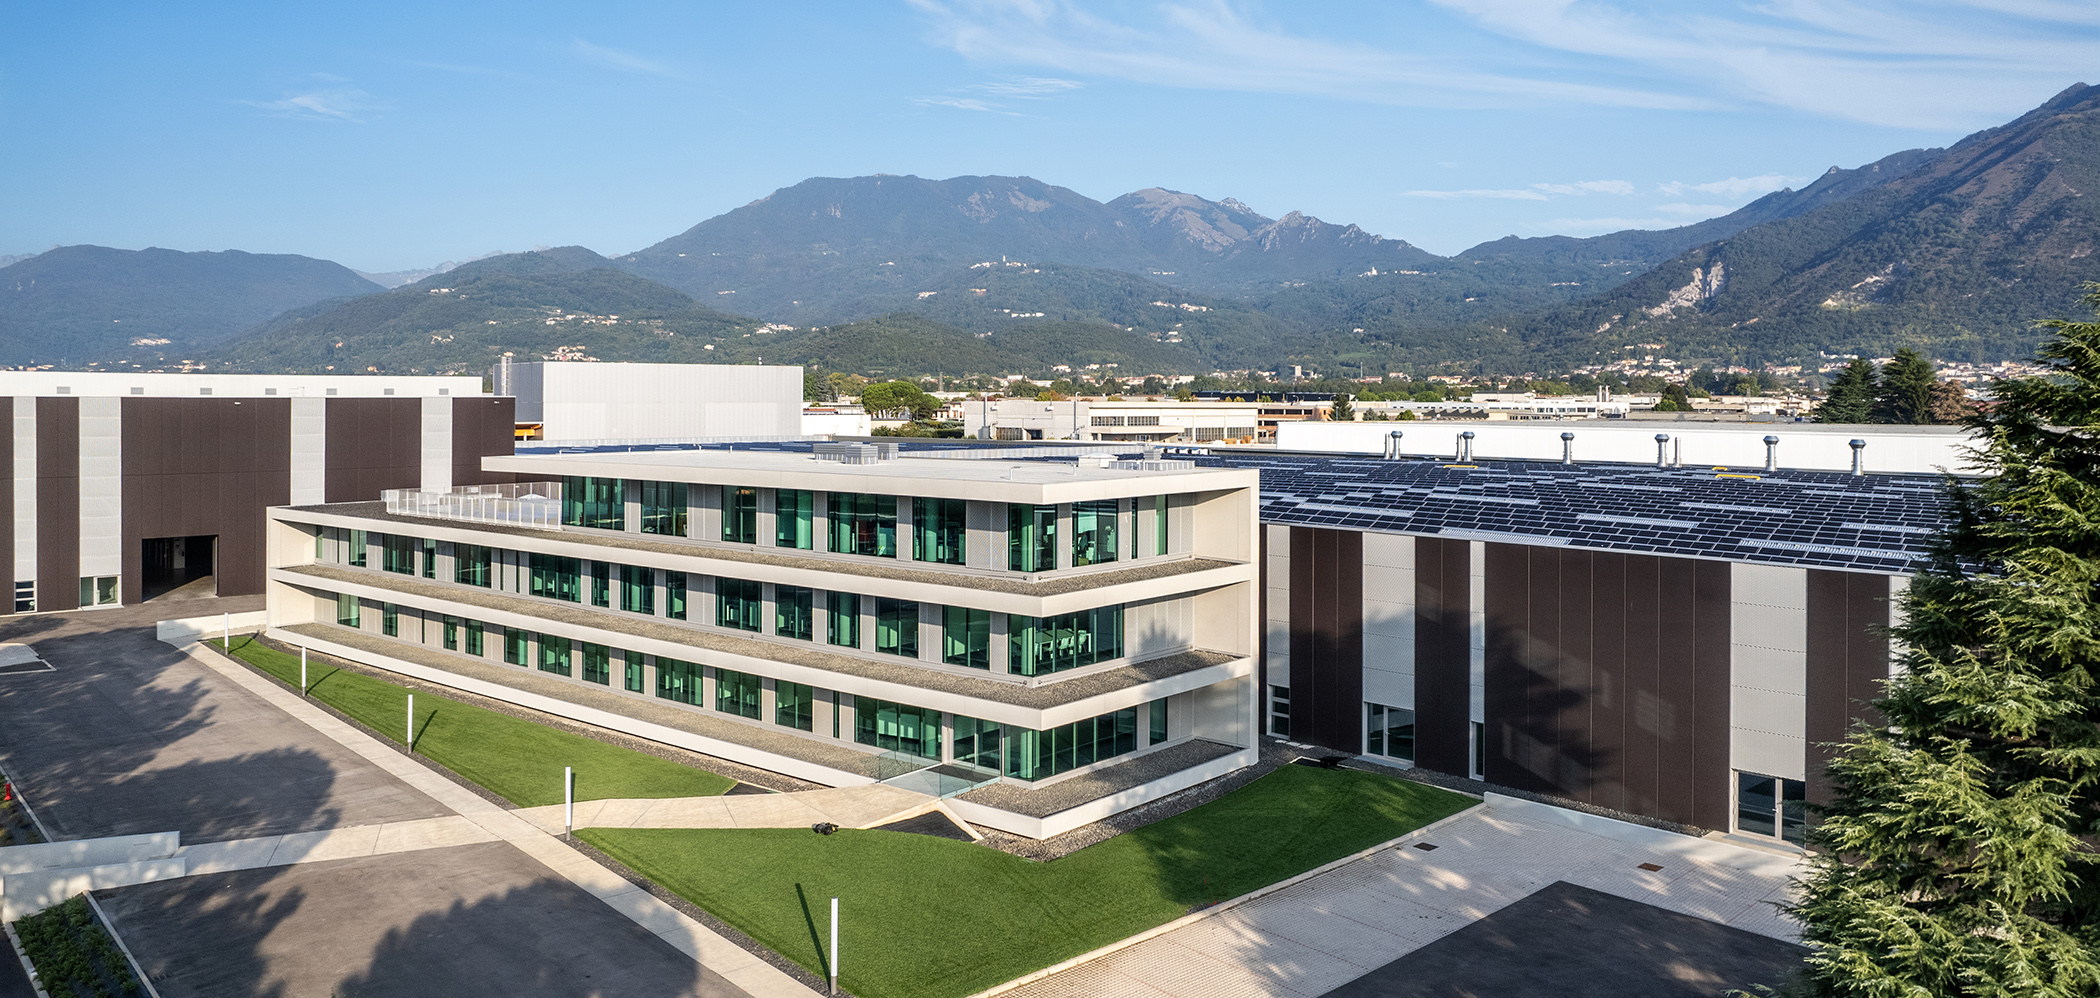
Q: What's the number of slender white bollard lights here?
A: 5